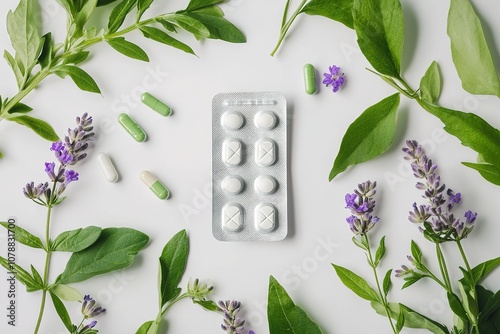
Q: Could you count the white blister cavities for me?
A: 8